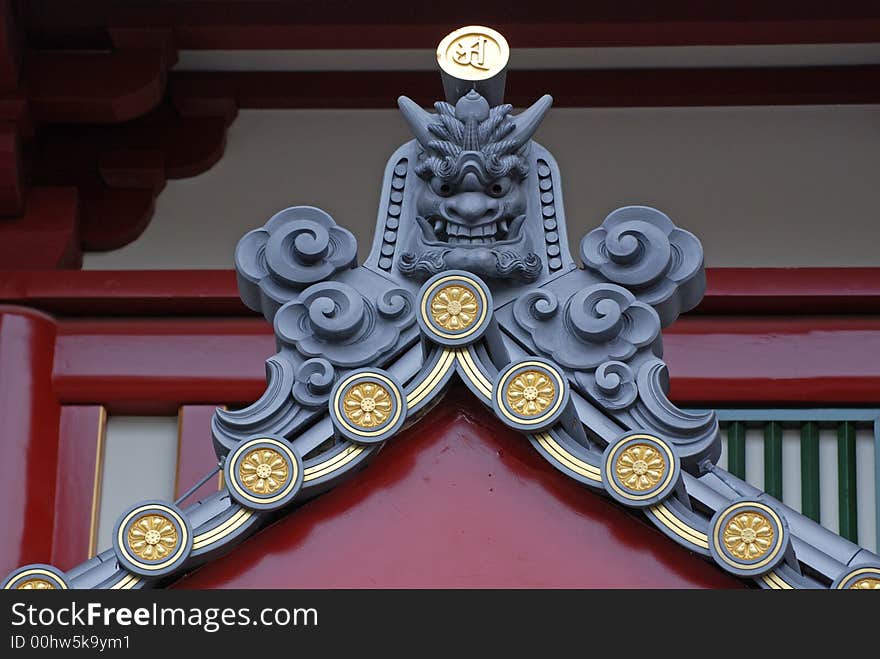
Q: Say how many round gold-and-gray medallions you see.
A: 9